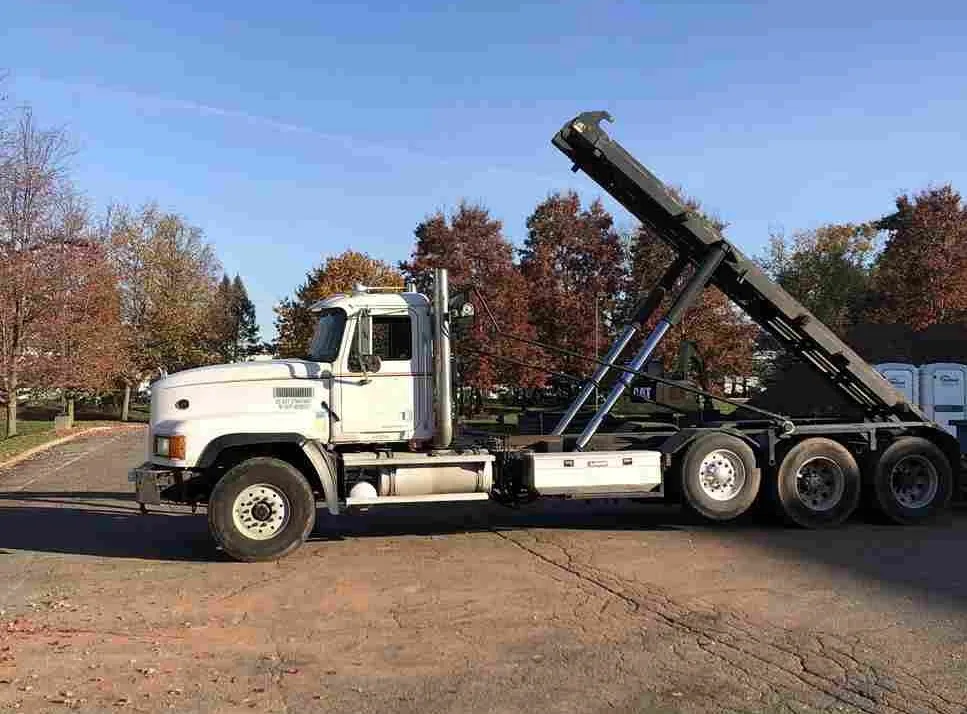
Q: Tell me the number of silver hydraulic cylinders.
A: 2